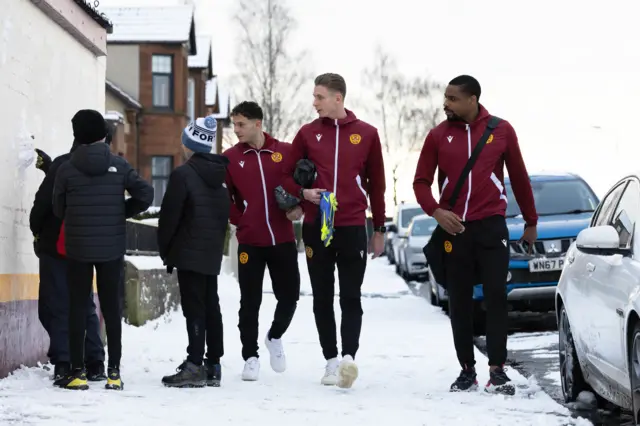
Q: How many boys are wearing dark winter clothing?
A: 3